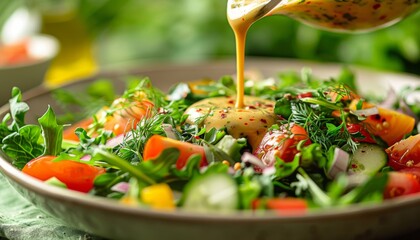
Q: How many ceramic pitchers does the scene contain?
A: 0